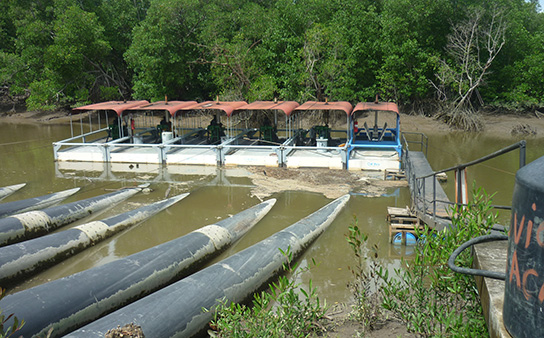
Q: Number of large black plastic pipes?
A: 6